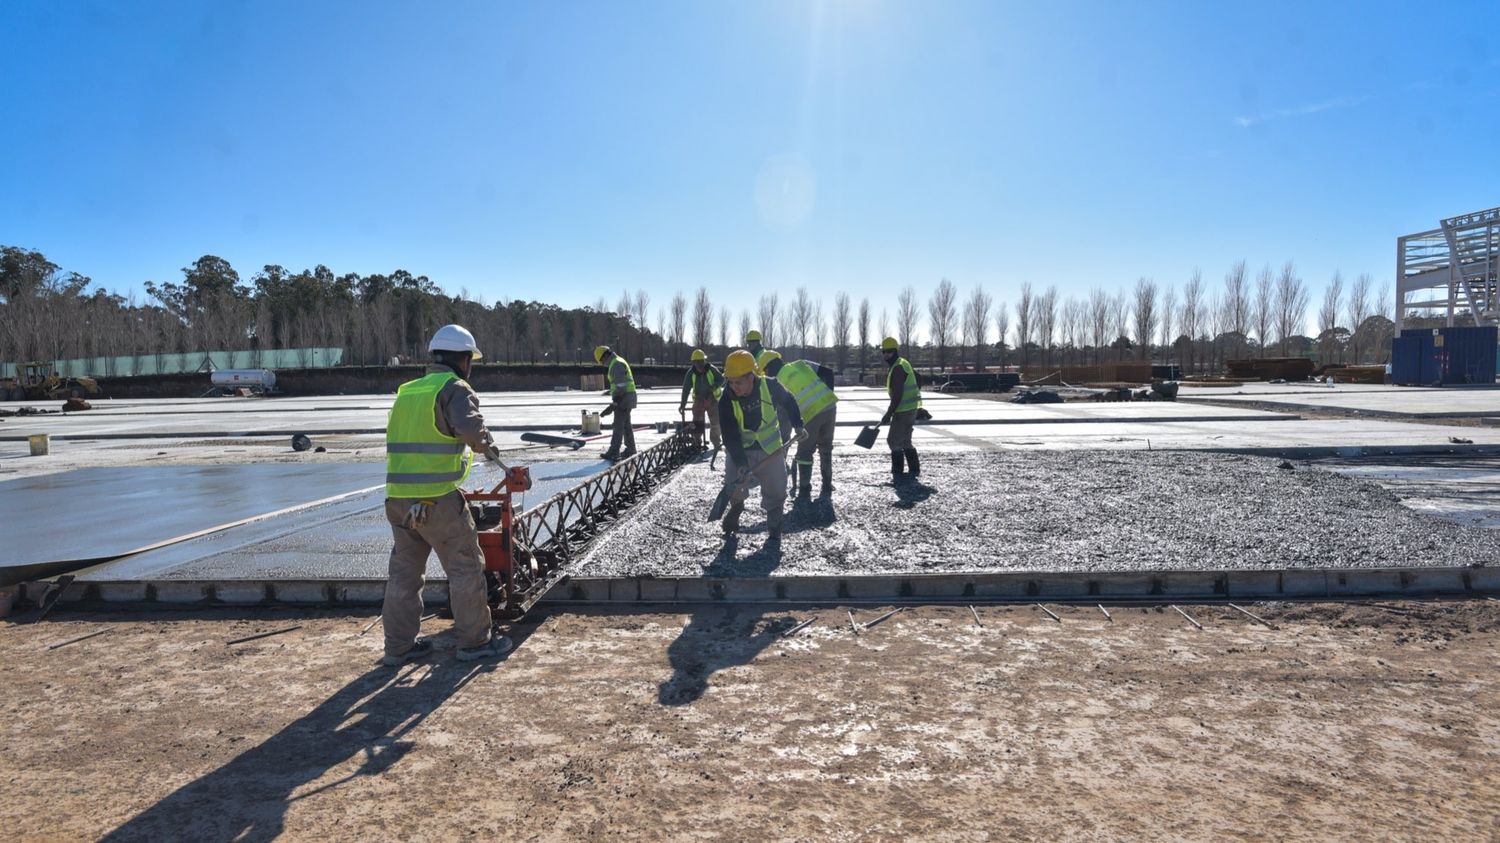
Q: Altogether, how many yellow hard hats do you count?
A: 6